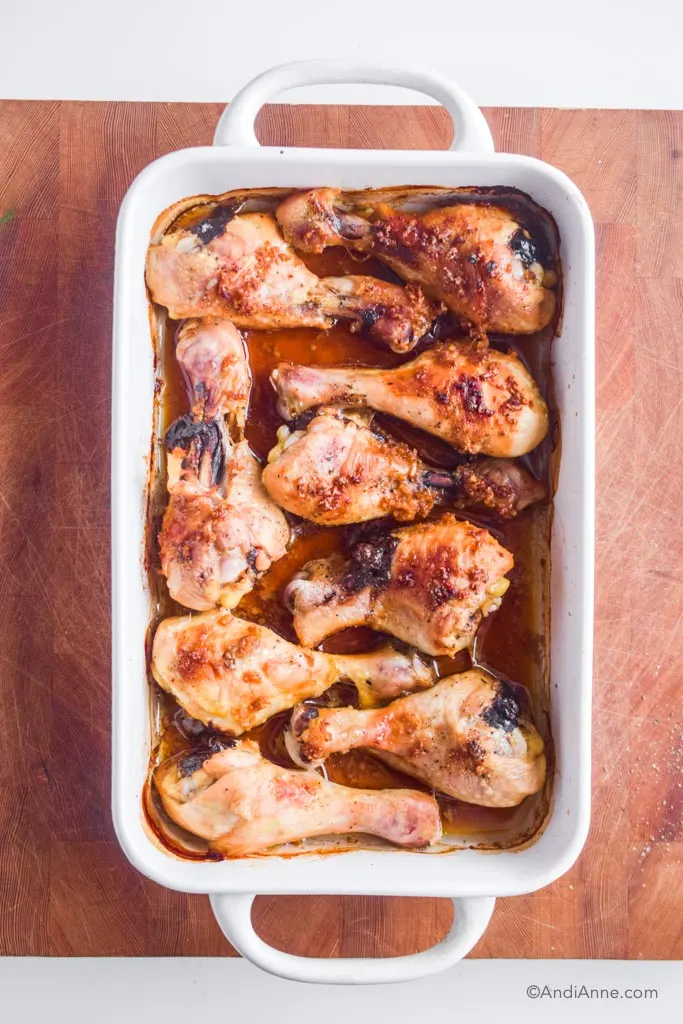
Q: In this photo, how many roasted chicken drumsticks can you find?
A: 9